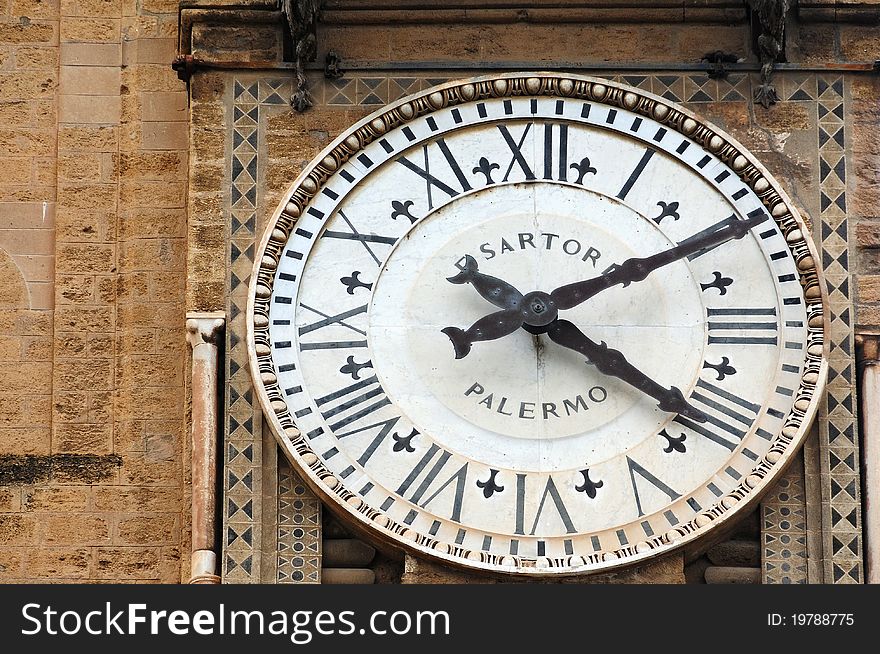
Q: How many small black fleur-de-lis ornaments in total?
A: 12